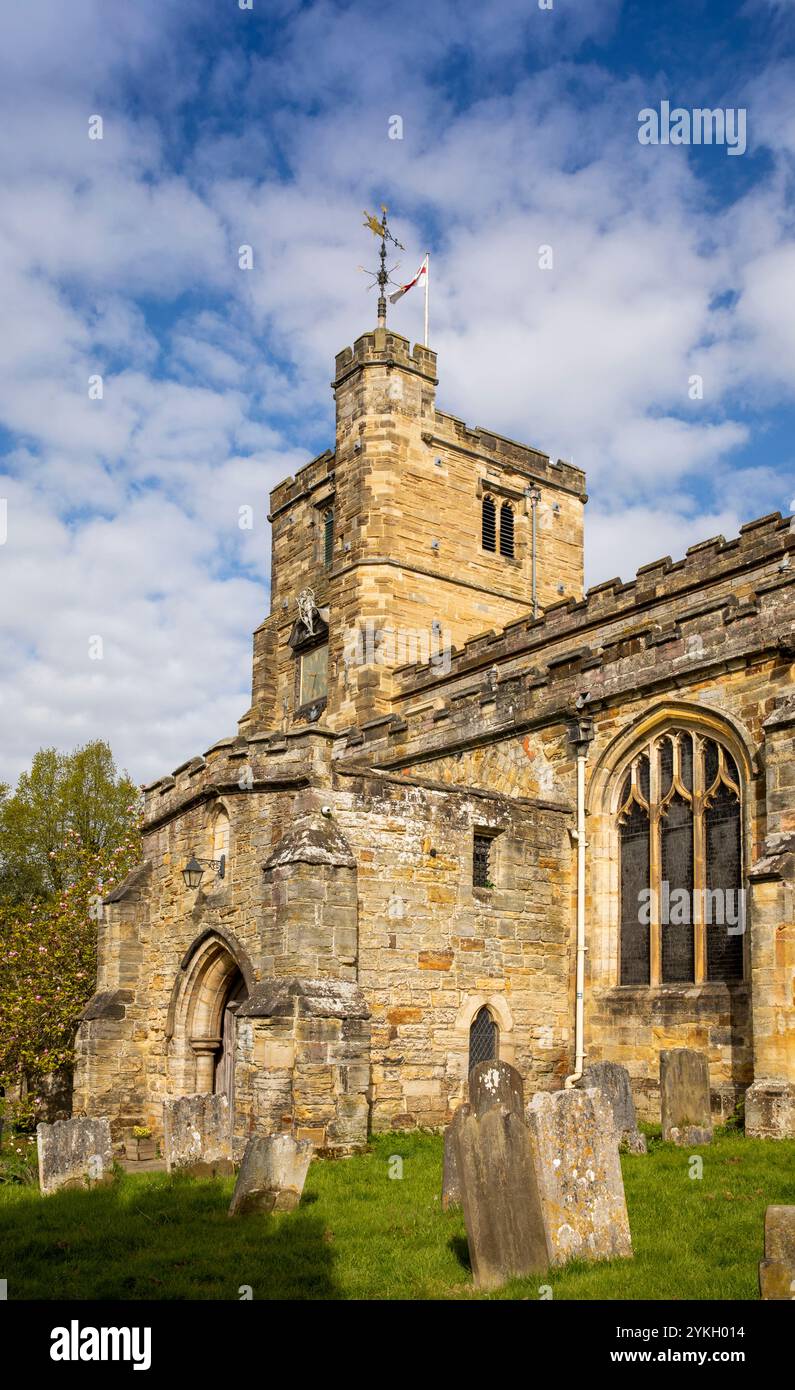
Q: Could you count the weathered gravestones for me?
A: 10